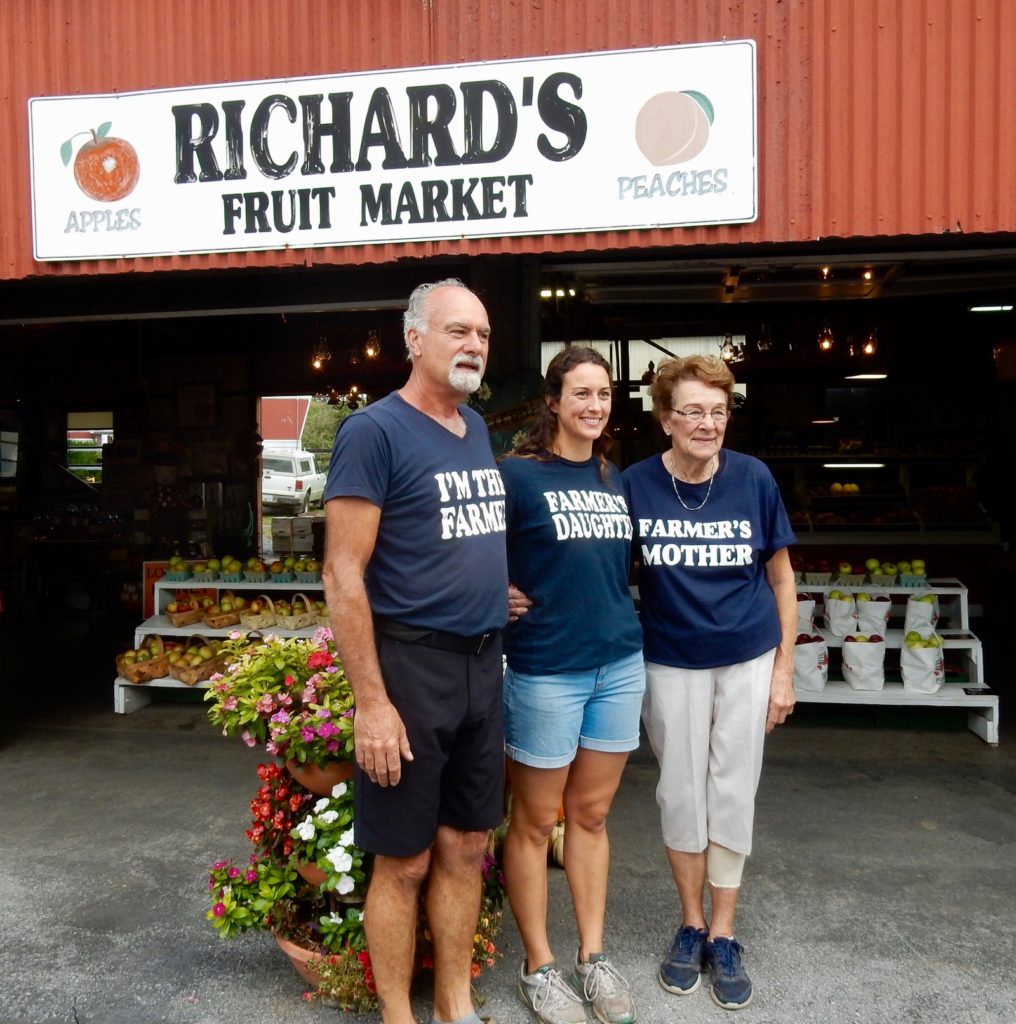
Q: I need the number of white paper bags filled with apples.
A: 7